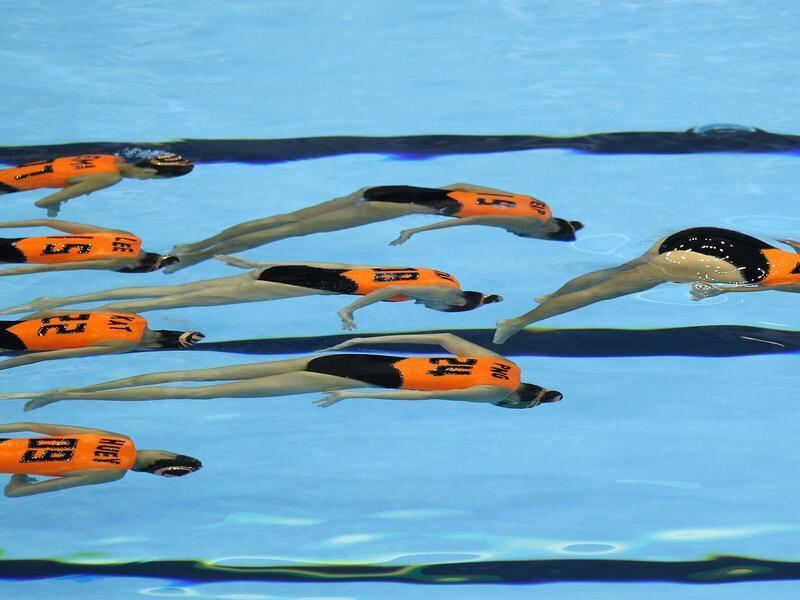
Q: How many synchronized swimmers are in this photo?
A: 8